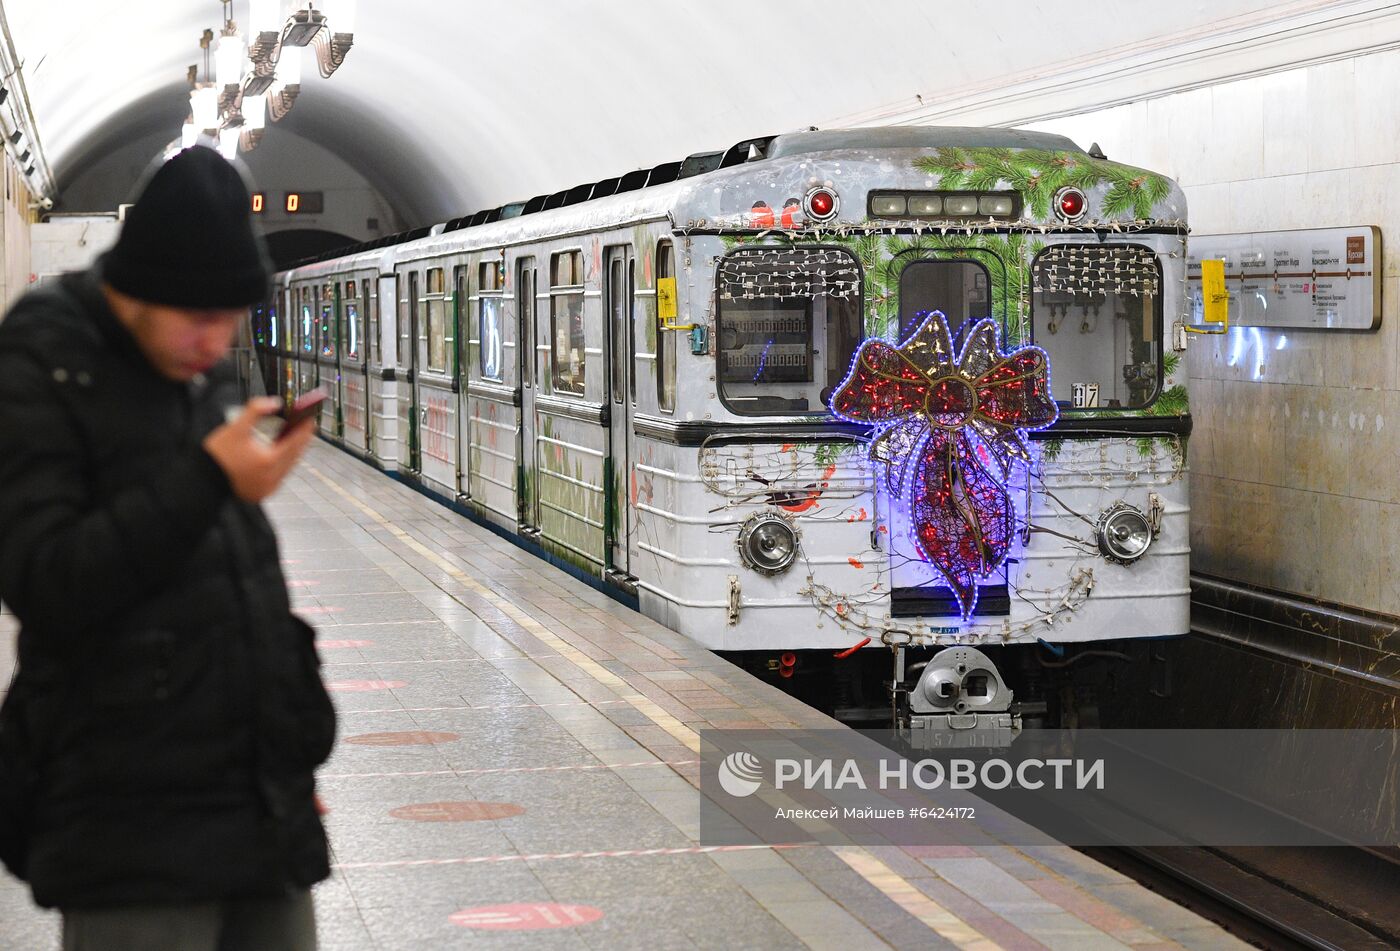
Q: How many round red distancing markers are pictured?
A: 8